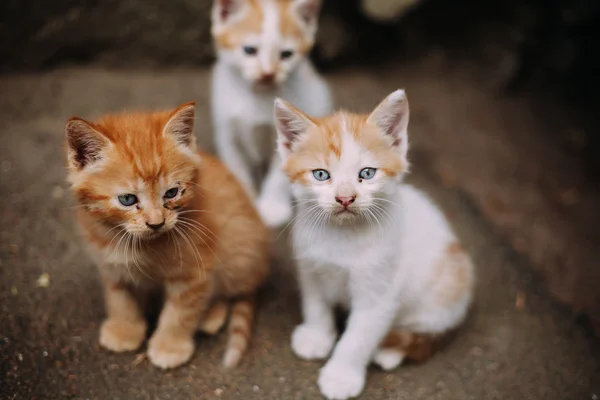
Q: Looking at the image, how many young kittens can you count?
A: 3